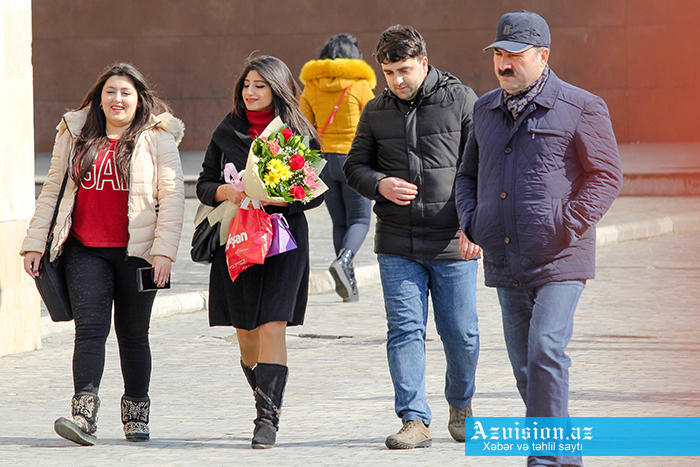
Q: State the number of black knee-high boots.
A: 2